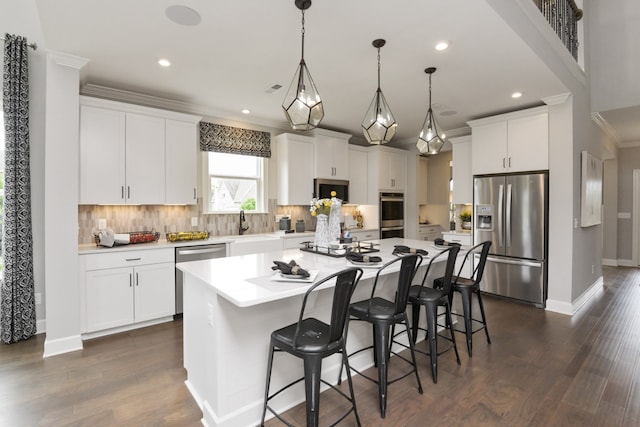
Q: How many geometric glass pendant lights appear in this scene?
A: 3